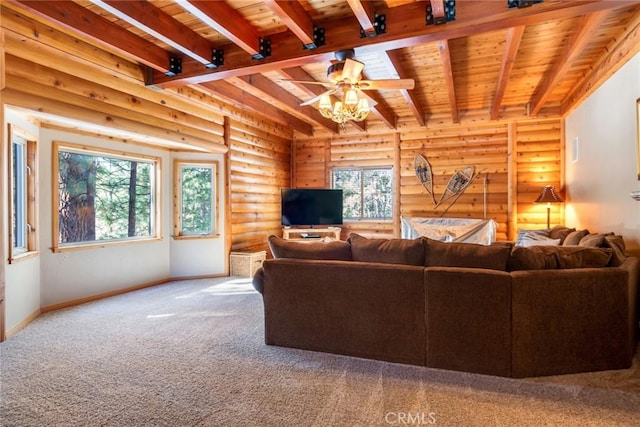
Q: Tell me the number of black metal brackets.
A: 7